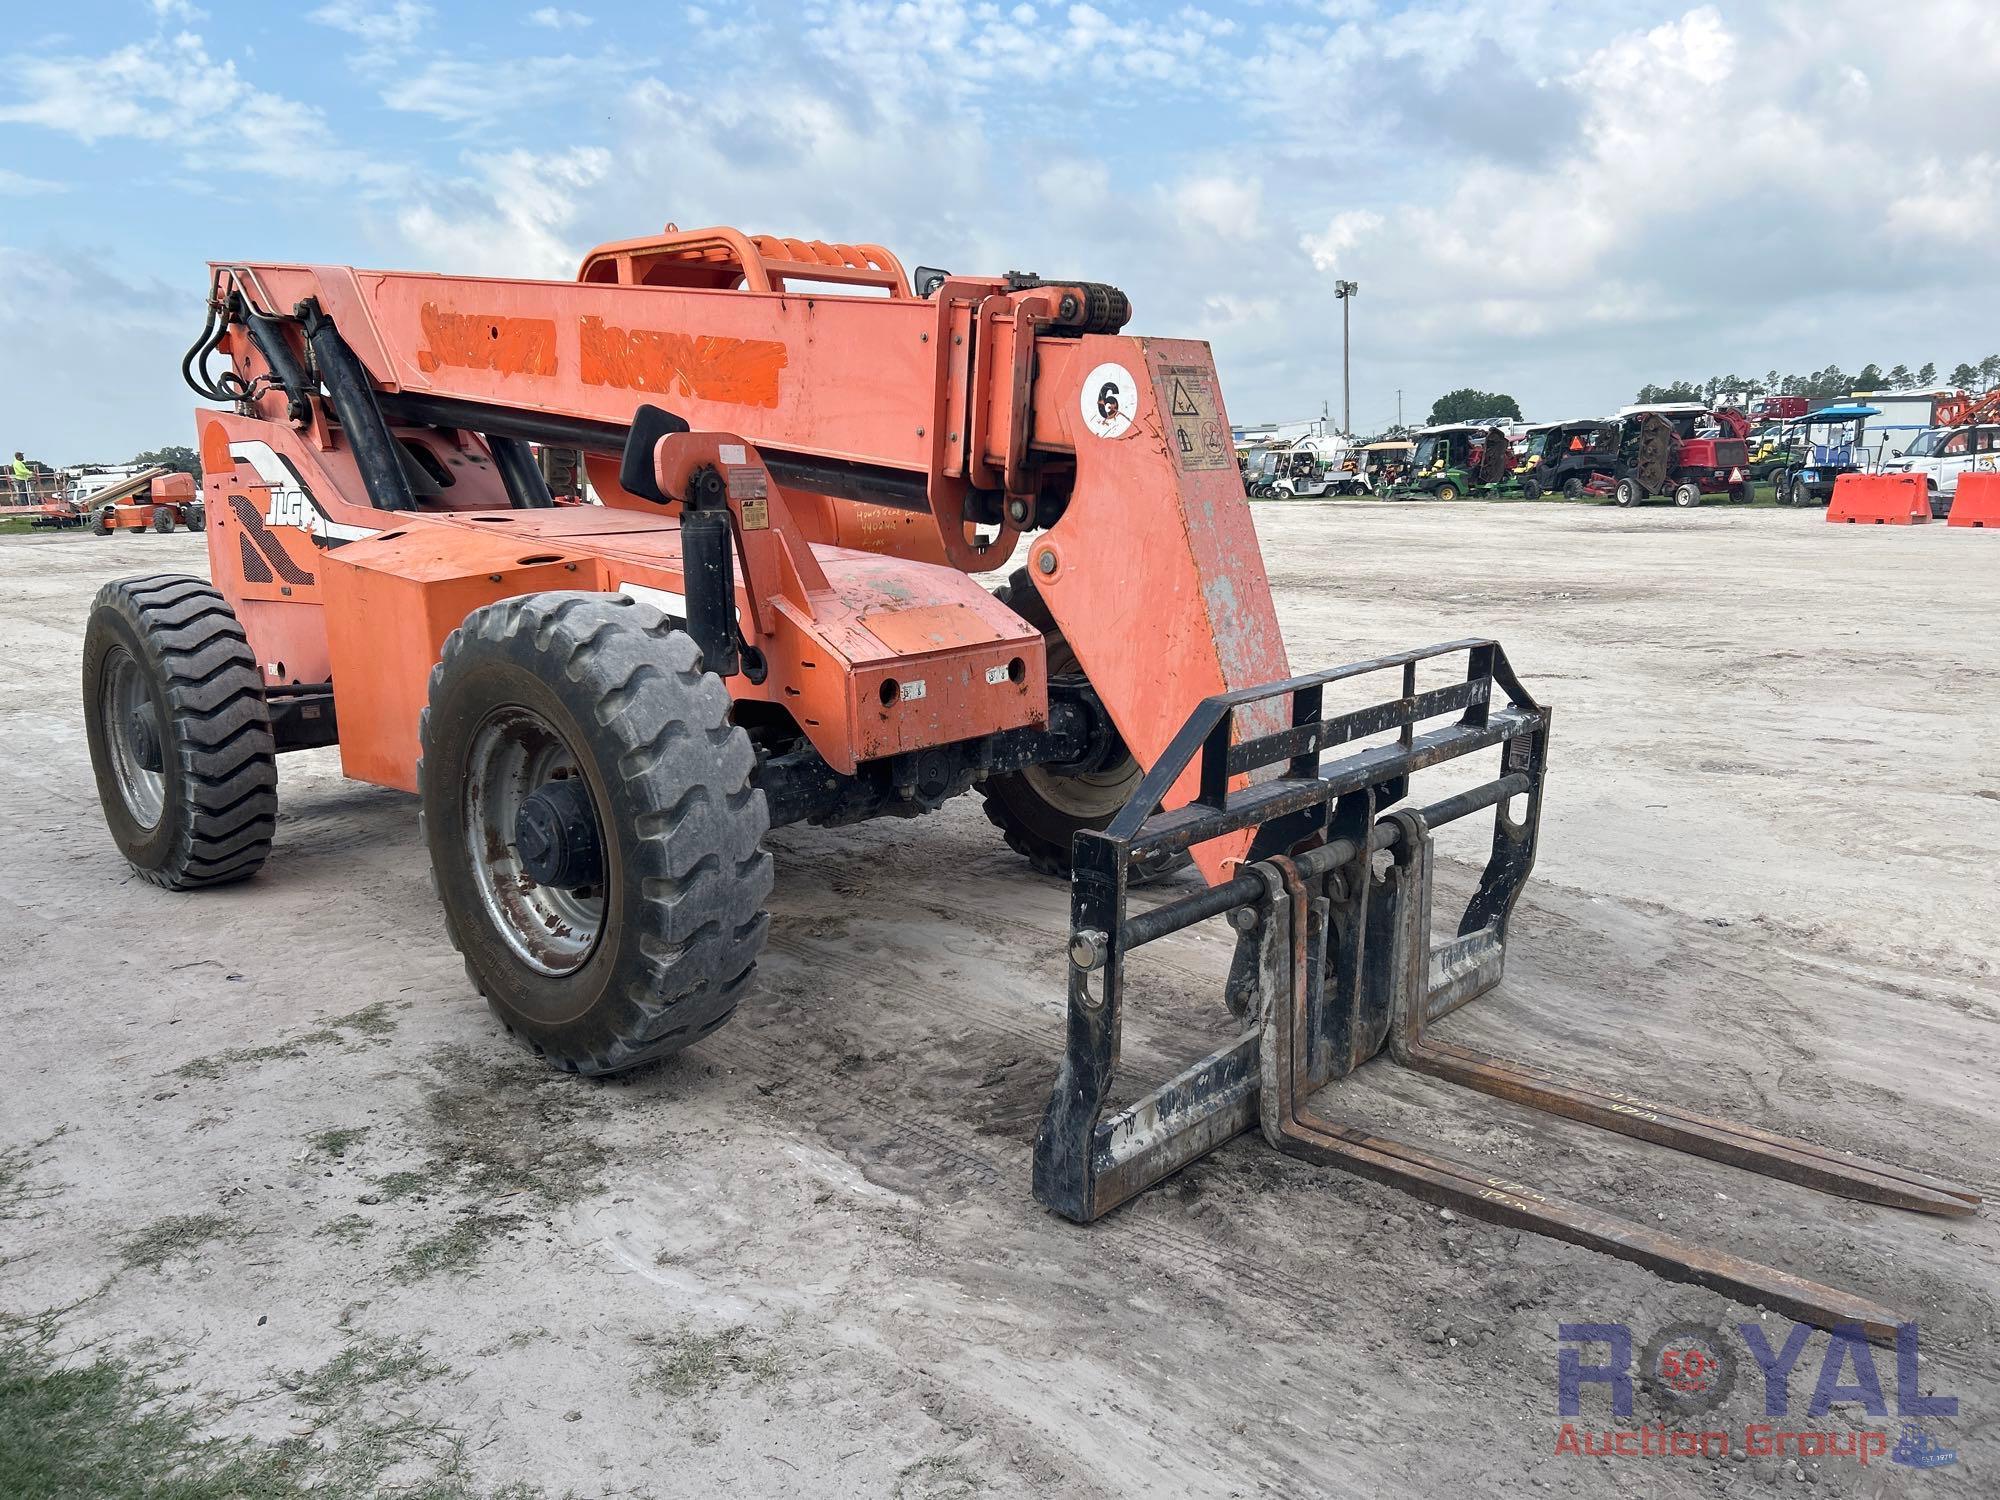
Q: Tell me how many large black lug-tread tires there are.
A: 3